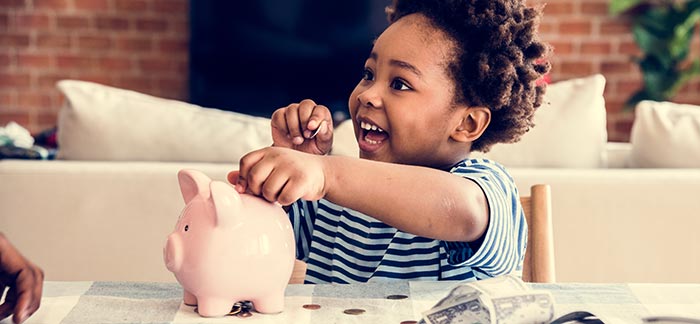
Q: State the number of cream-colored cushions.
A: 3